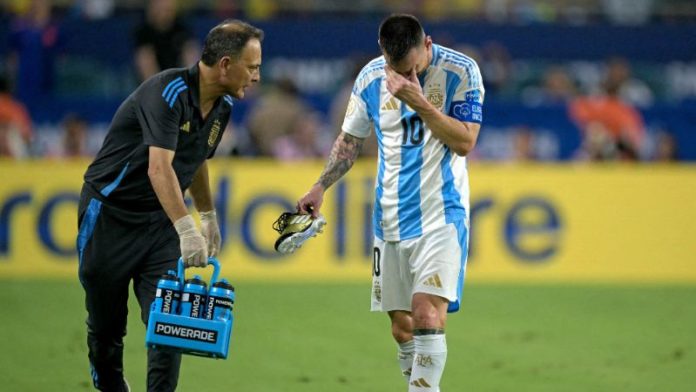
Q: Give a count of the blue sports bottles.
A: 3